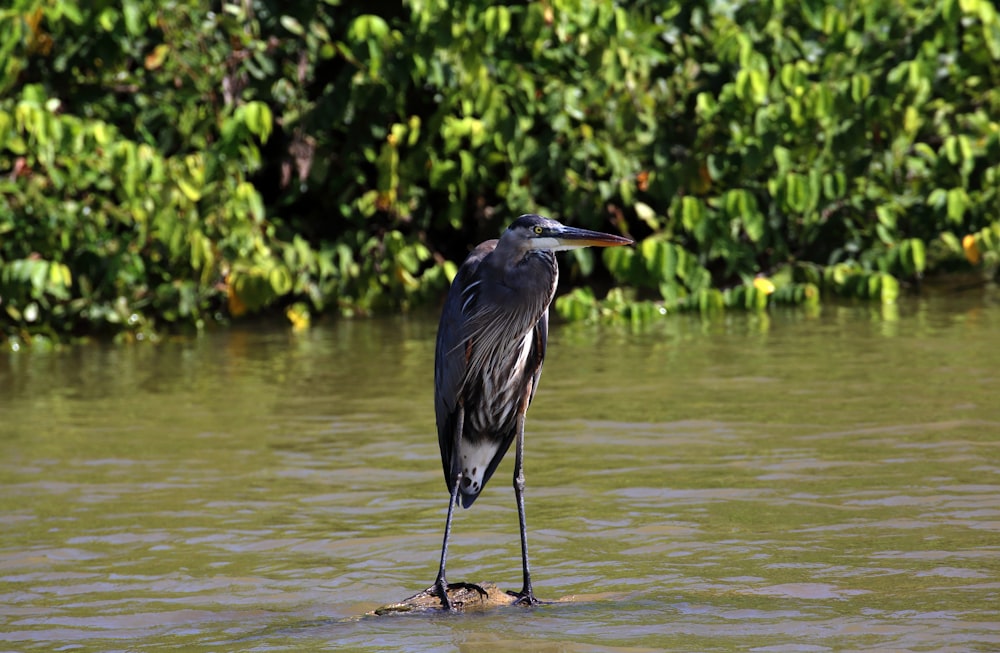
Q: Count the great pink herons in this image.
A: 0